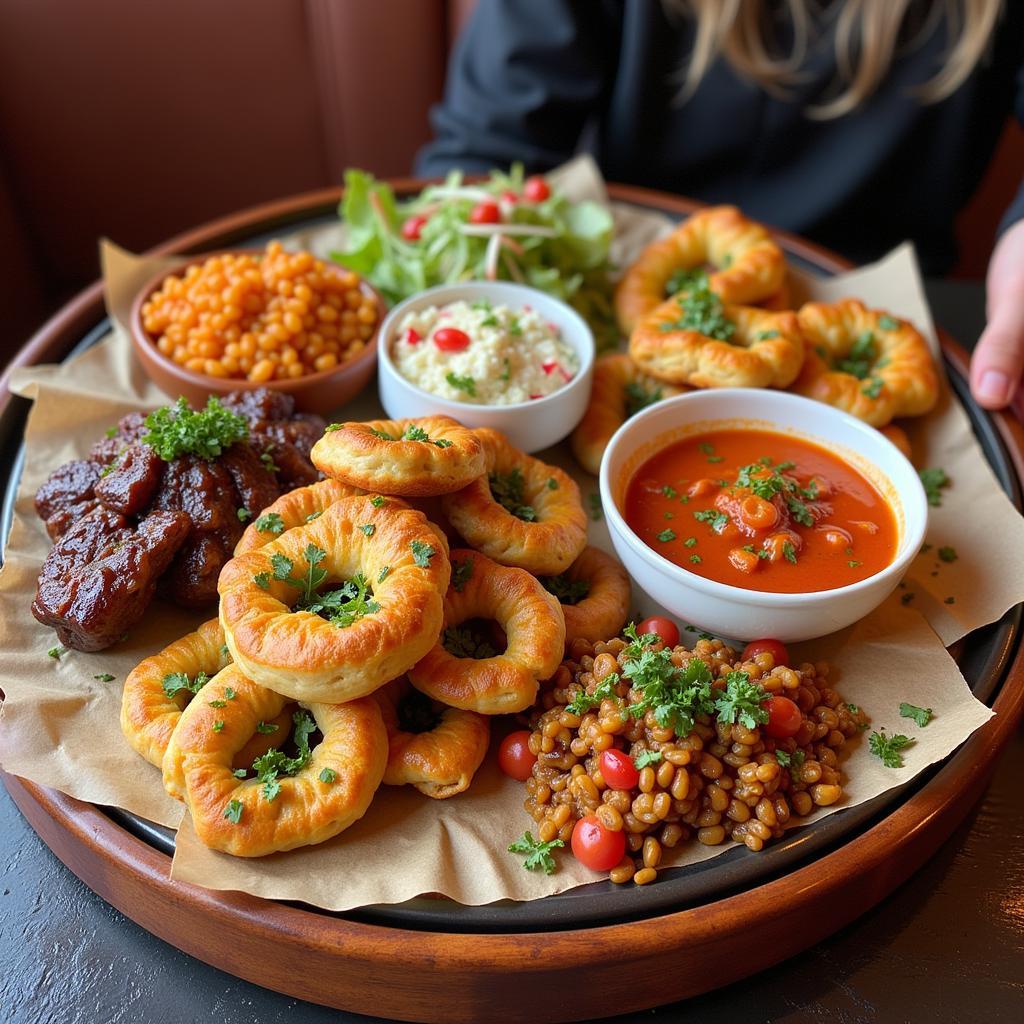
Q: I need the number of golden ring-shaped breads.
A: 13